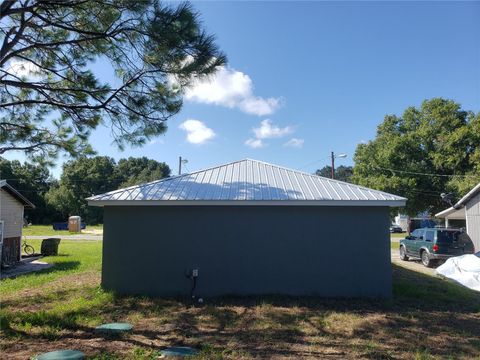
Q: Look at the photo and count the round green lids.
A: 3